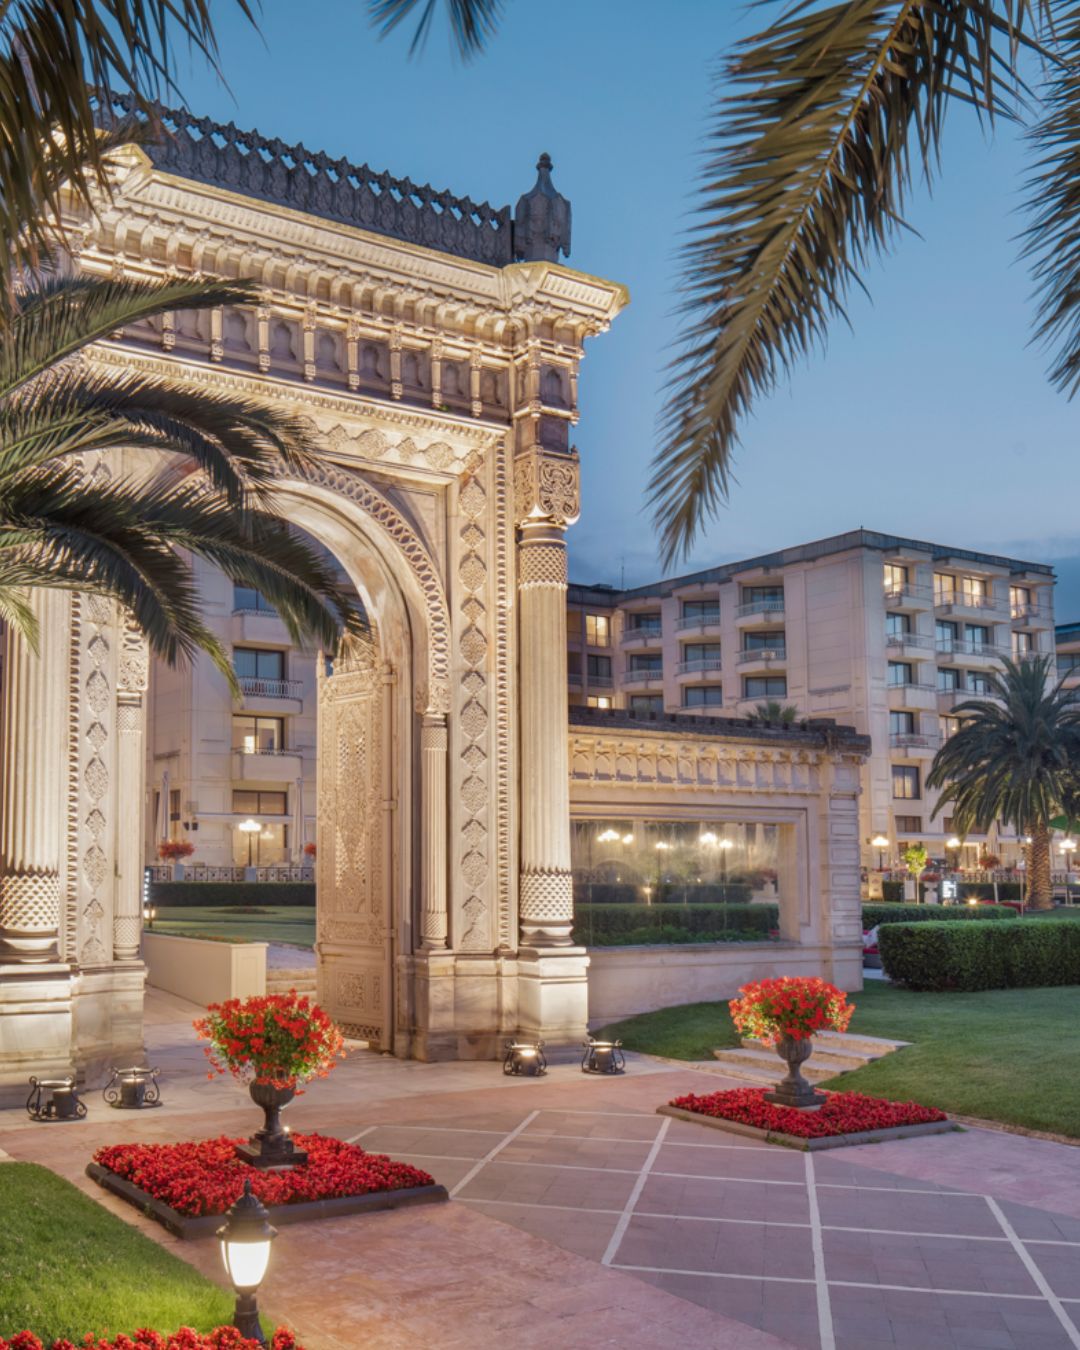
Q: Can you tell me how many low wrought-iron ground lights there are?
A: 4